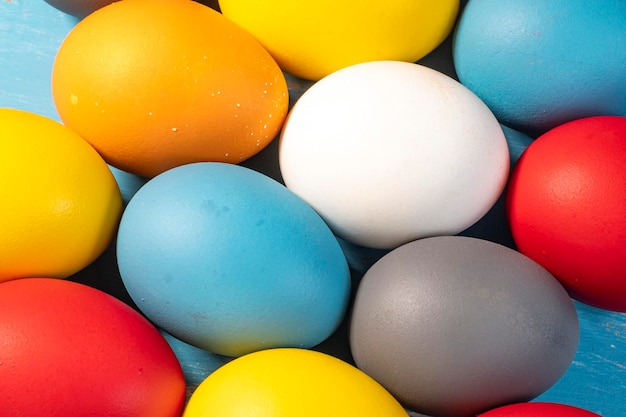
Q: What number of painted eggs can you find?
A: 12